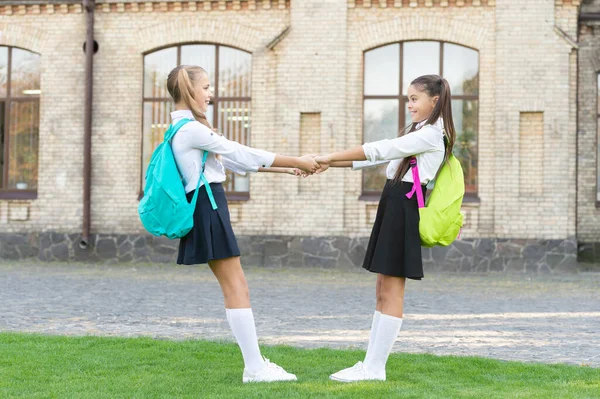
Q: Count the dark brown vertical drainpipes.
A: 1